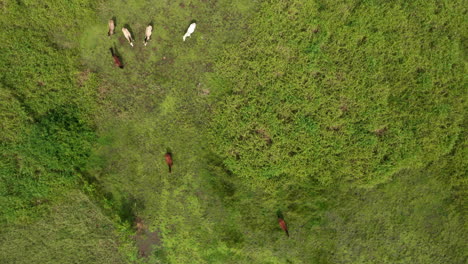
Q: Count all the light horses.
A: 4